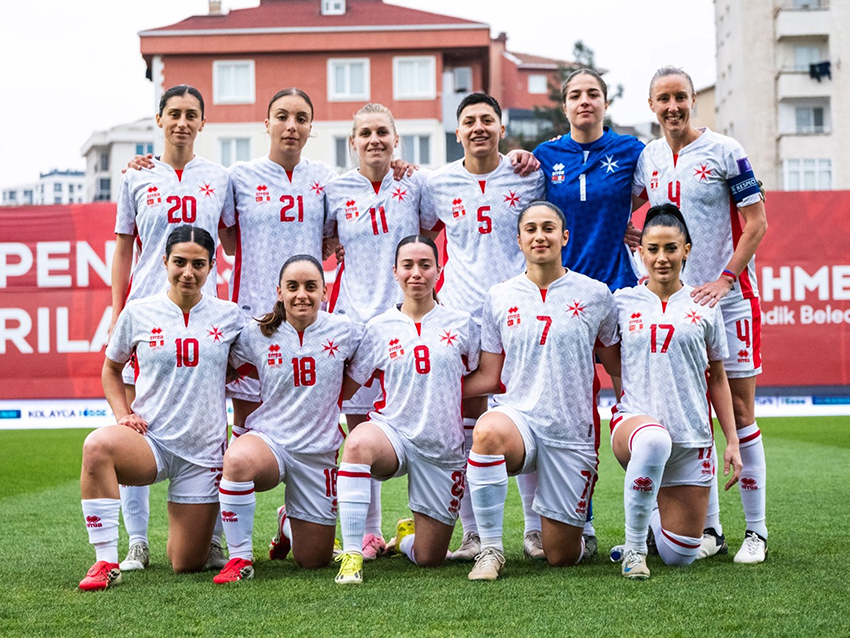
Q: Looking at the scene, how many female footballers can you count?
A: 11